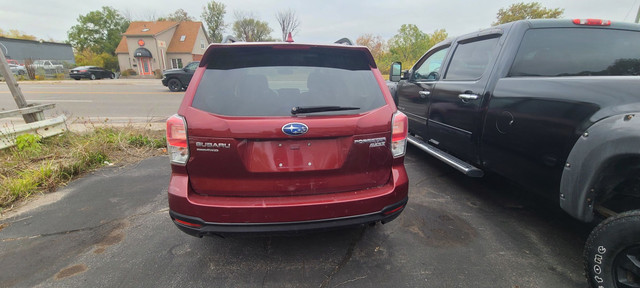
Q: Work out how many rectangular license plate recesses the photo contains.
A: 1